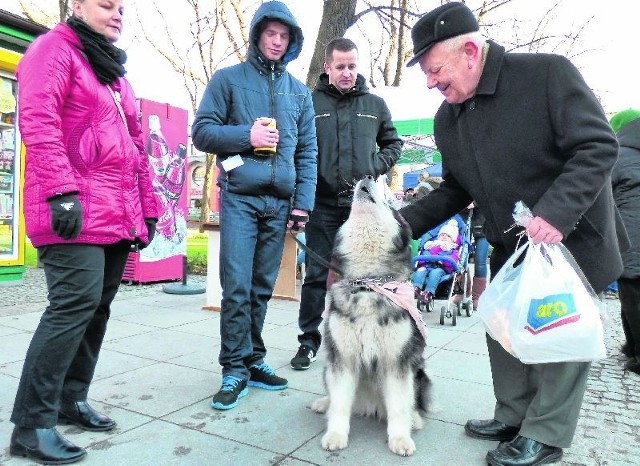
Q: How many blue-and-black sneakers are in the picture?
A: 2